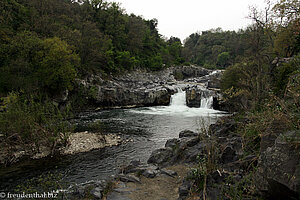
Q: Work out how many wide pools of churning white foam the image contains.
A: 1